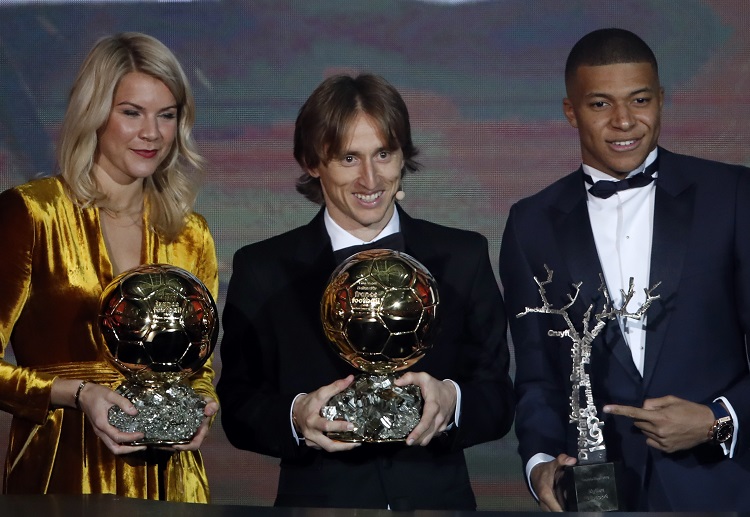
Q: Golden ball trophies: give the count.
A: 2